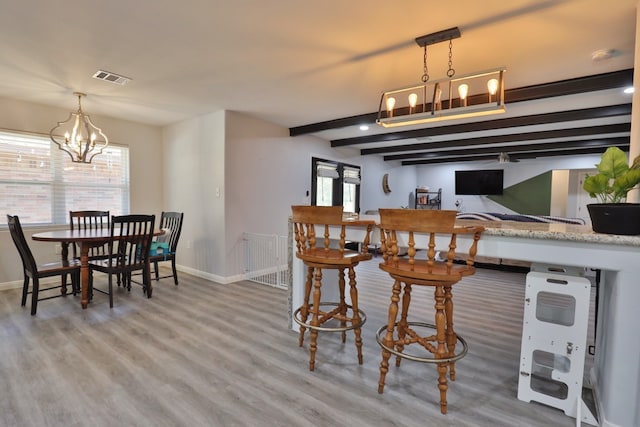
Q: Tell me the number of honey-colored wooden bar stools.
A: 2